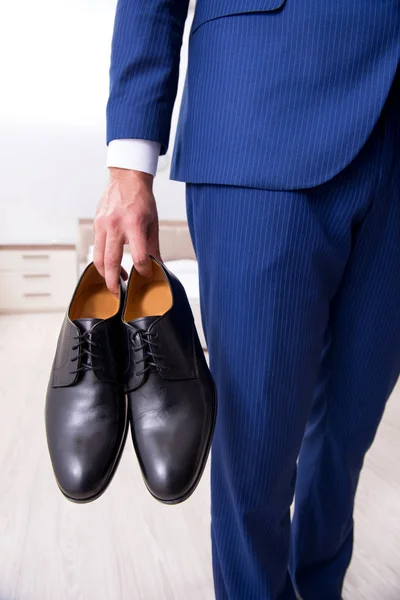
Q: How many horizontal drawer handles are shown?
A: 3